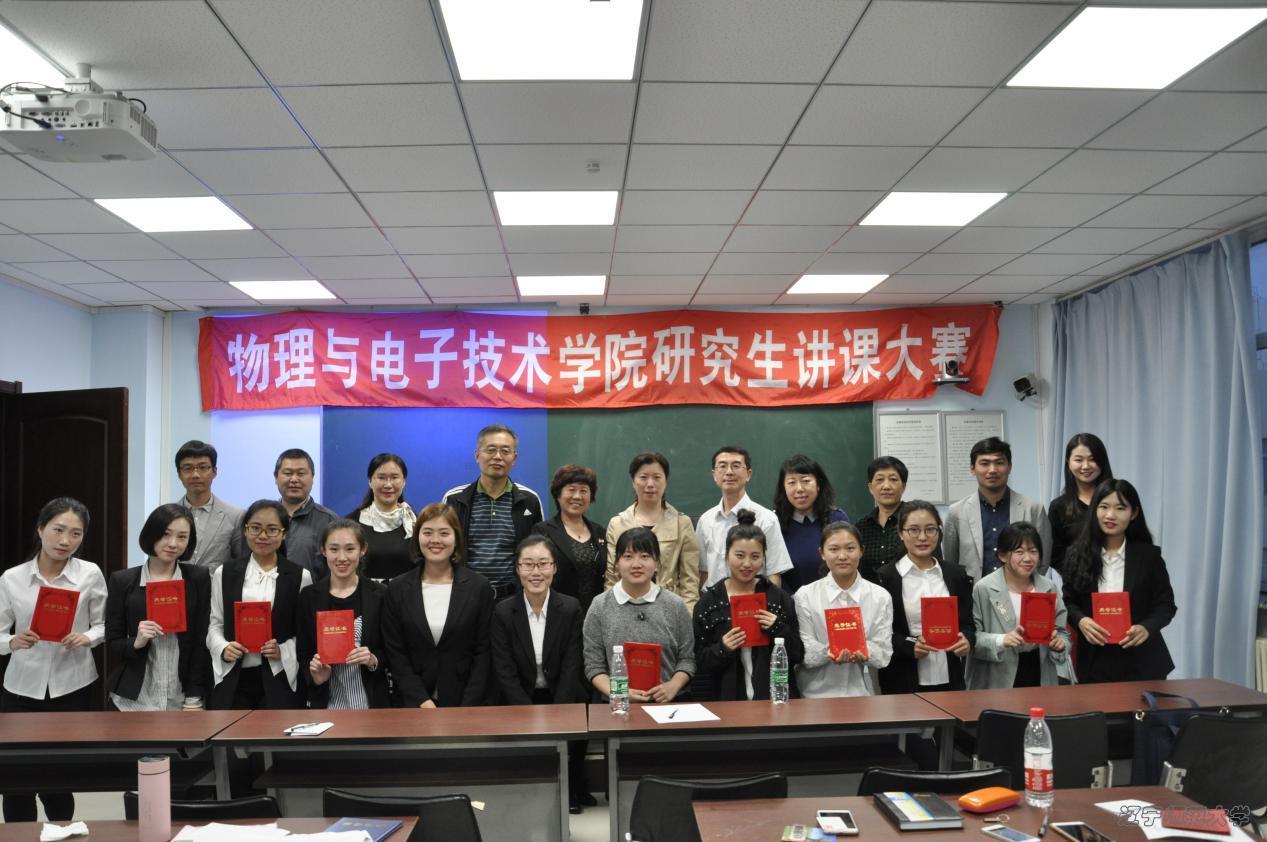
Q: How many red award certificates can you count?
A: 10